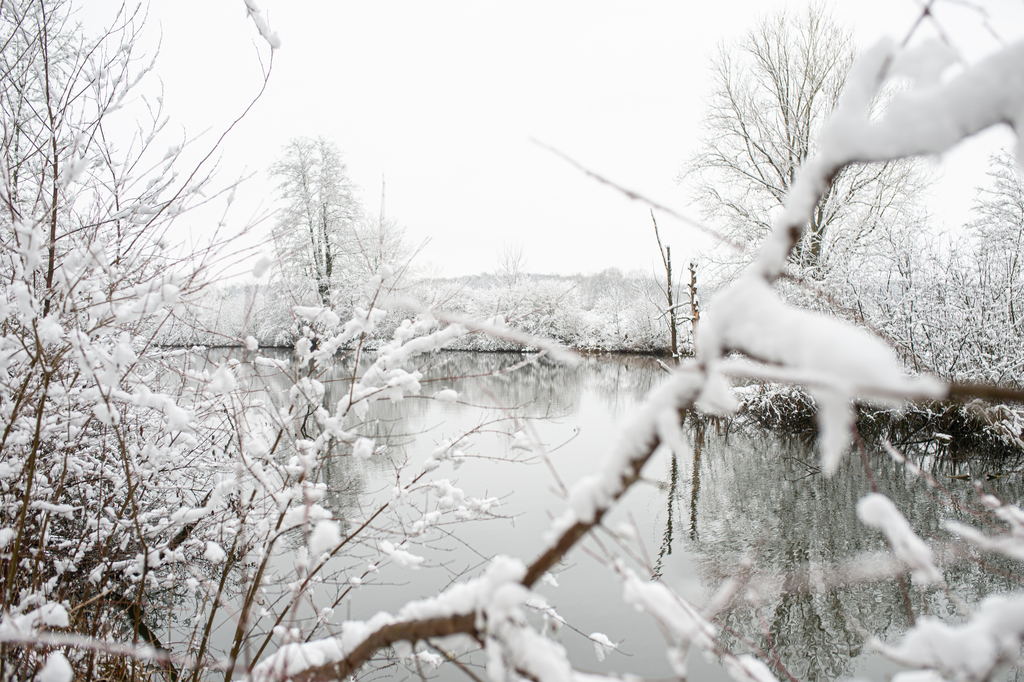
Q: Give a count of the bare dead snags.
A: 2